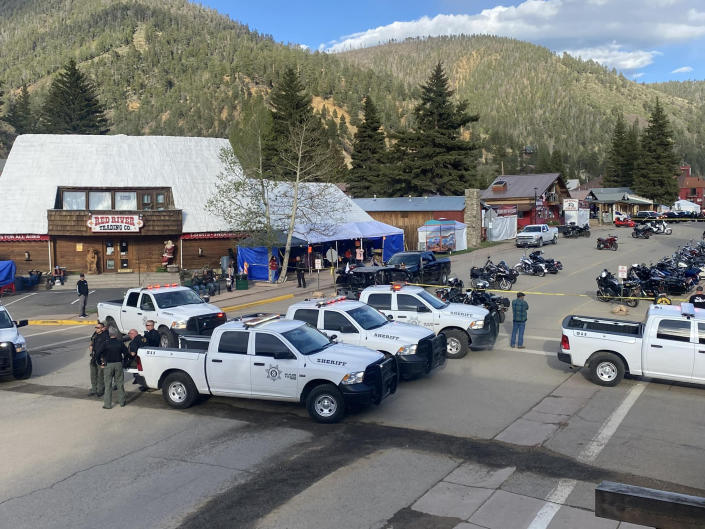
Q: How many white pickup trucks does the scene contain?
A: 7